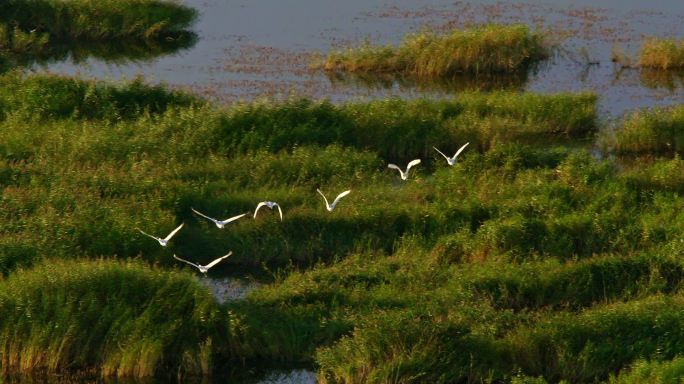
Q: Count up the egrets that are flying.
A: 7